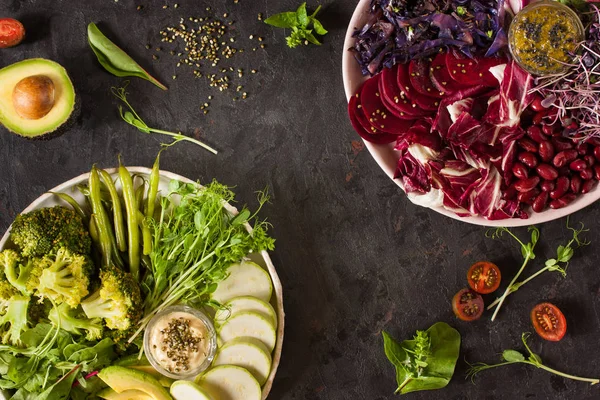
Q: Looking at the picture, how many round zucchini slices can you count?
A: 6